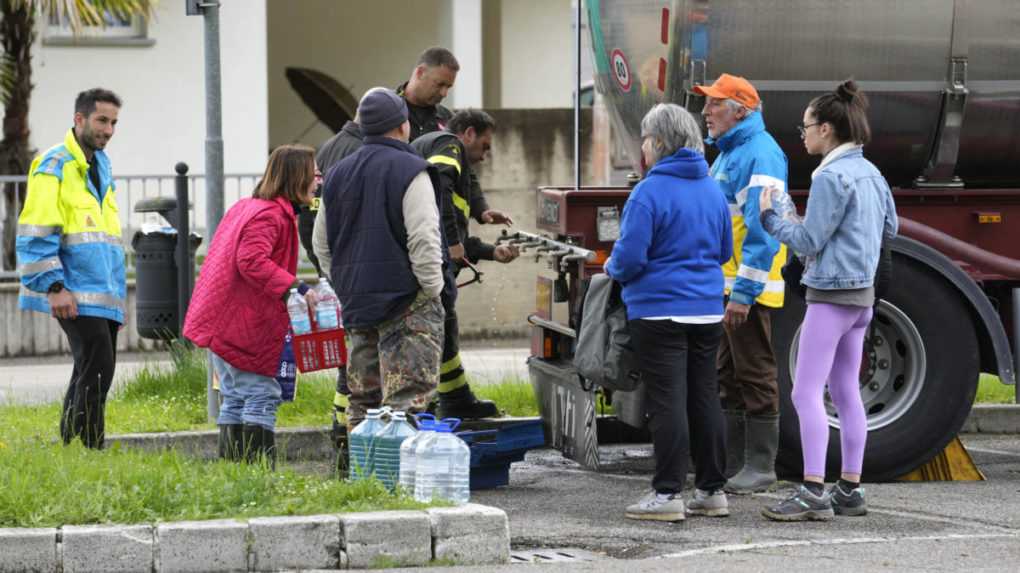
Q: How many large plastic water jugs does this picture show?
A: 4